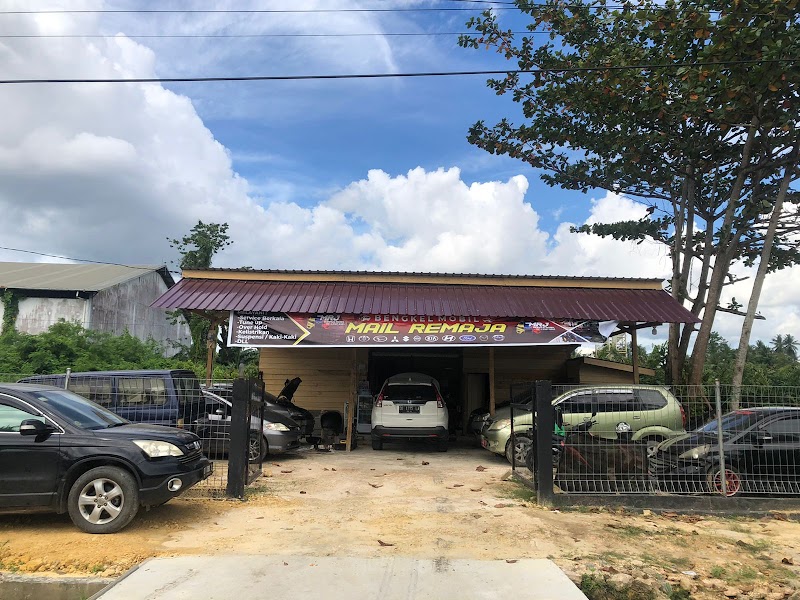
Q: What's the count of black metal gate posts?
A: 2